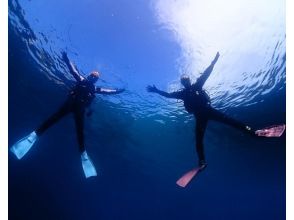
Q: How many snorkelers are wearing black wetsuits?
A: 2